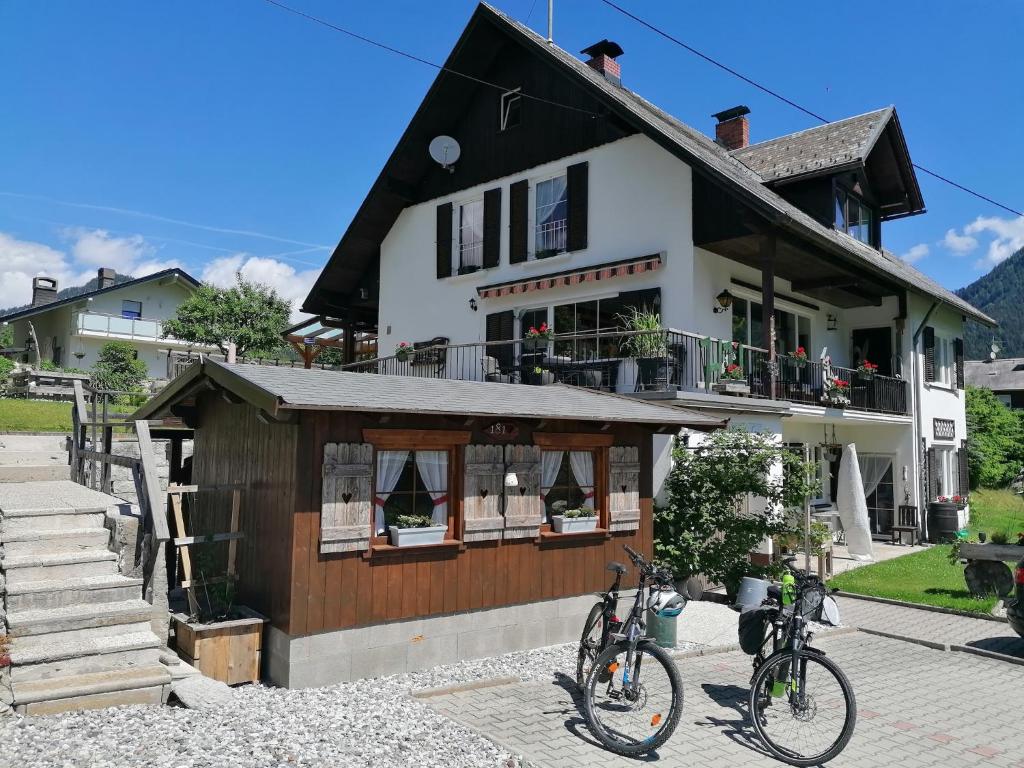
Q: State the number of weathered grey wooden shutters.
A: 4